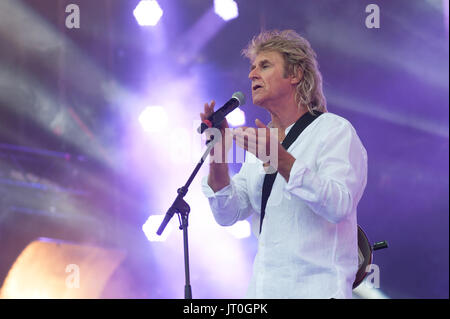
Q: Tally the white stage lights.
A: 6